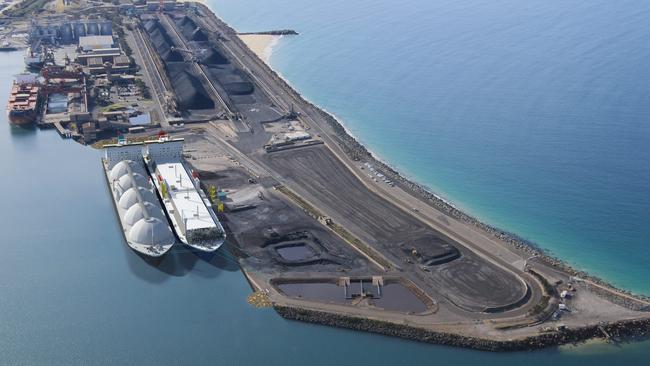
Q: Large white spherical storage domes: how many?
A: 5